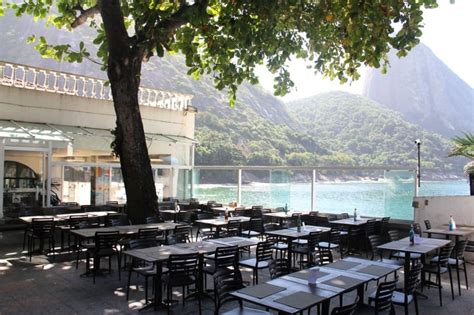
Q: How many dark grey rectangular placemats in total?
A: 6